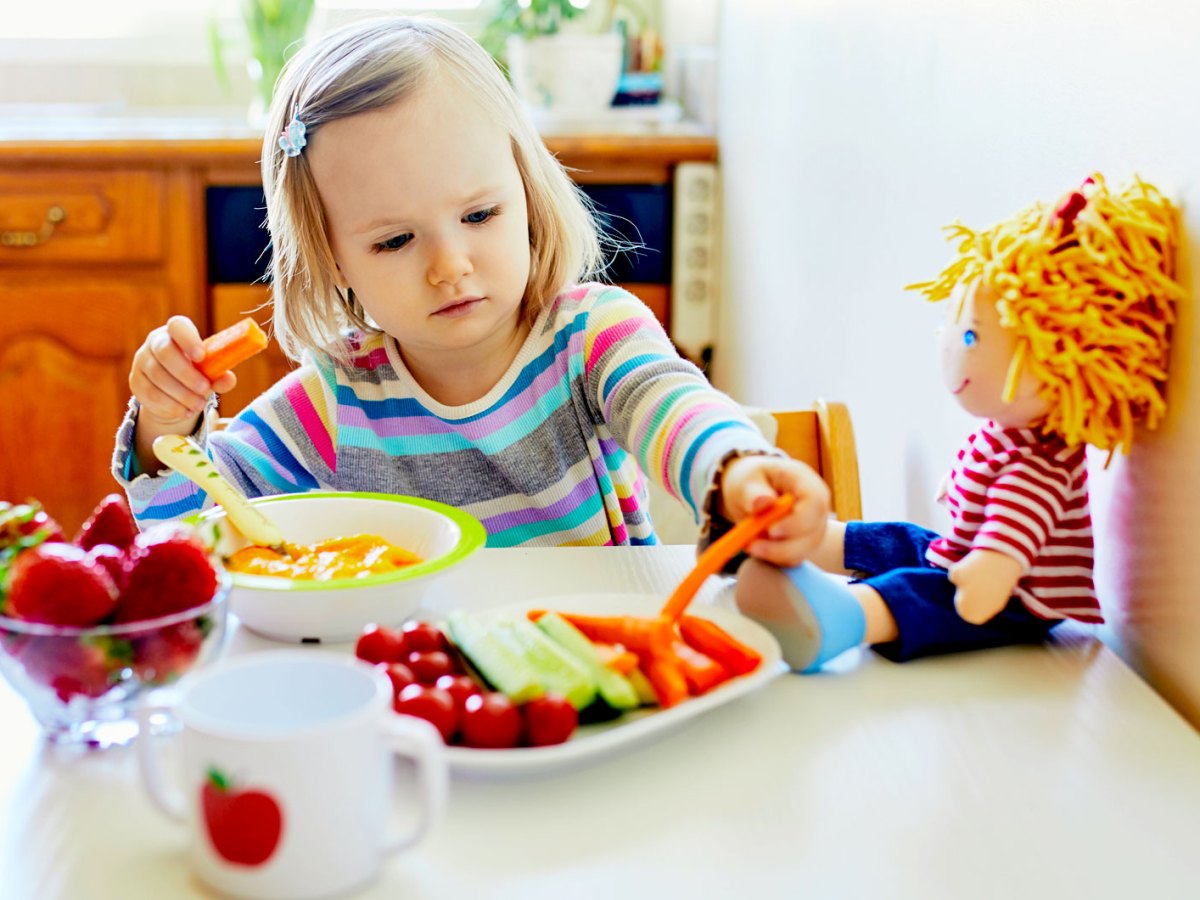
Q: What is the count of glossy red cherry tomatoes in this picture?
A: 8